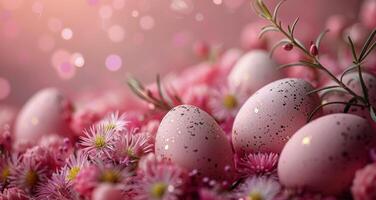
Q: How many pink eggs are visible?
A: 6